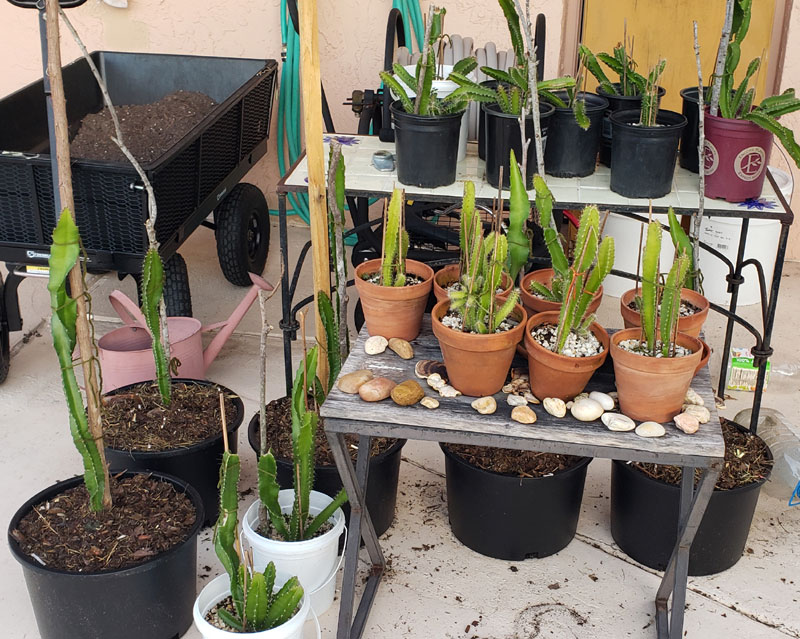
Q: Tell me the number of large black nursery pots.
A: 5